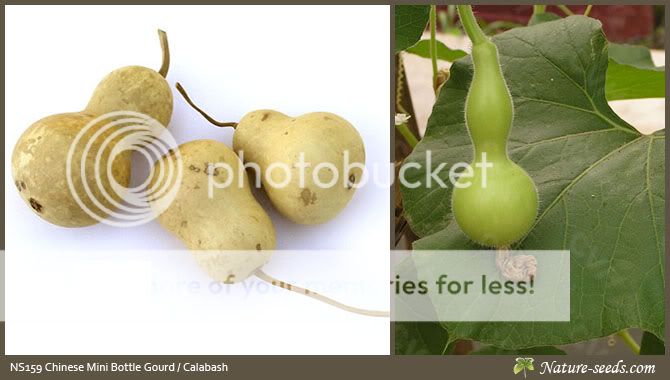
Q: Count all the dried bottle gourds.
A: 3